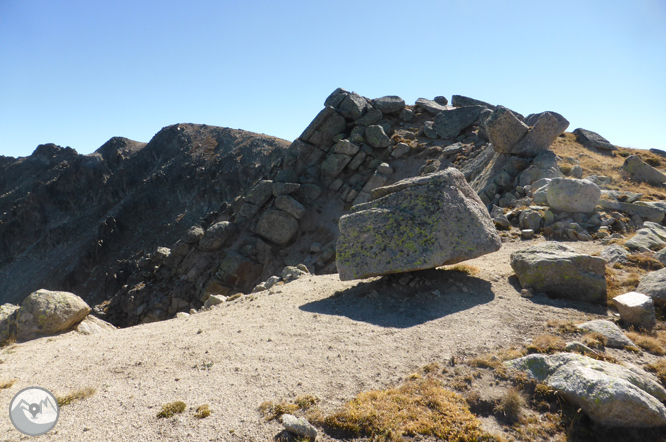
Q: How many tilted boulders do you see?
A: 1